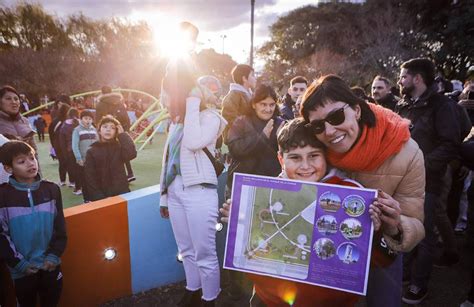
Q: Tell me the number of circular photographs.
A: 6